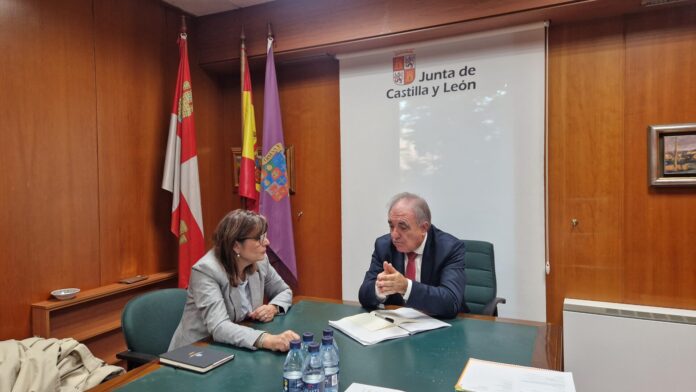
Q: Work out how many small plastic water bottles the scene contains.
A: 5